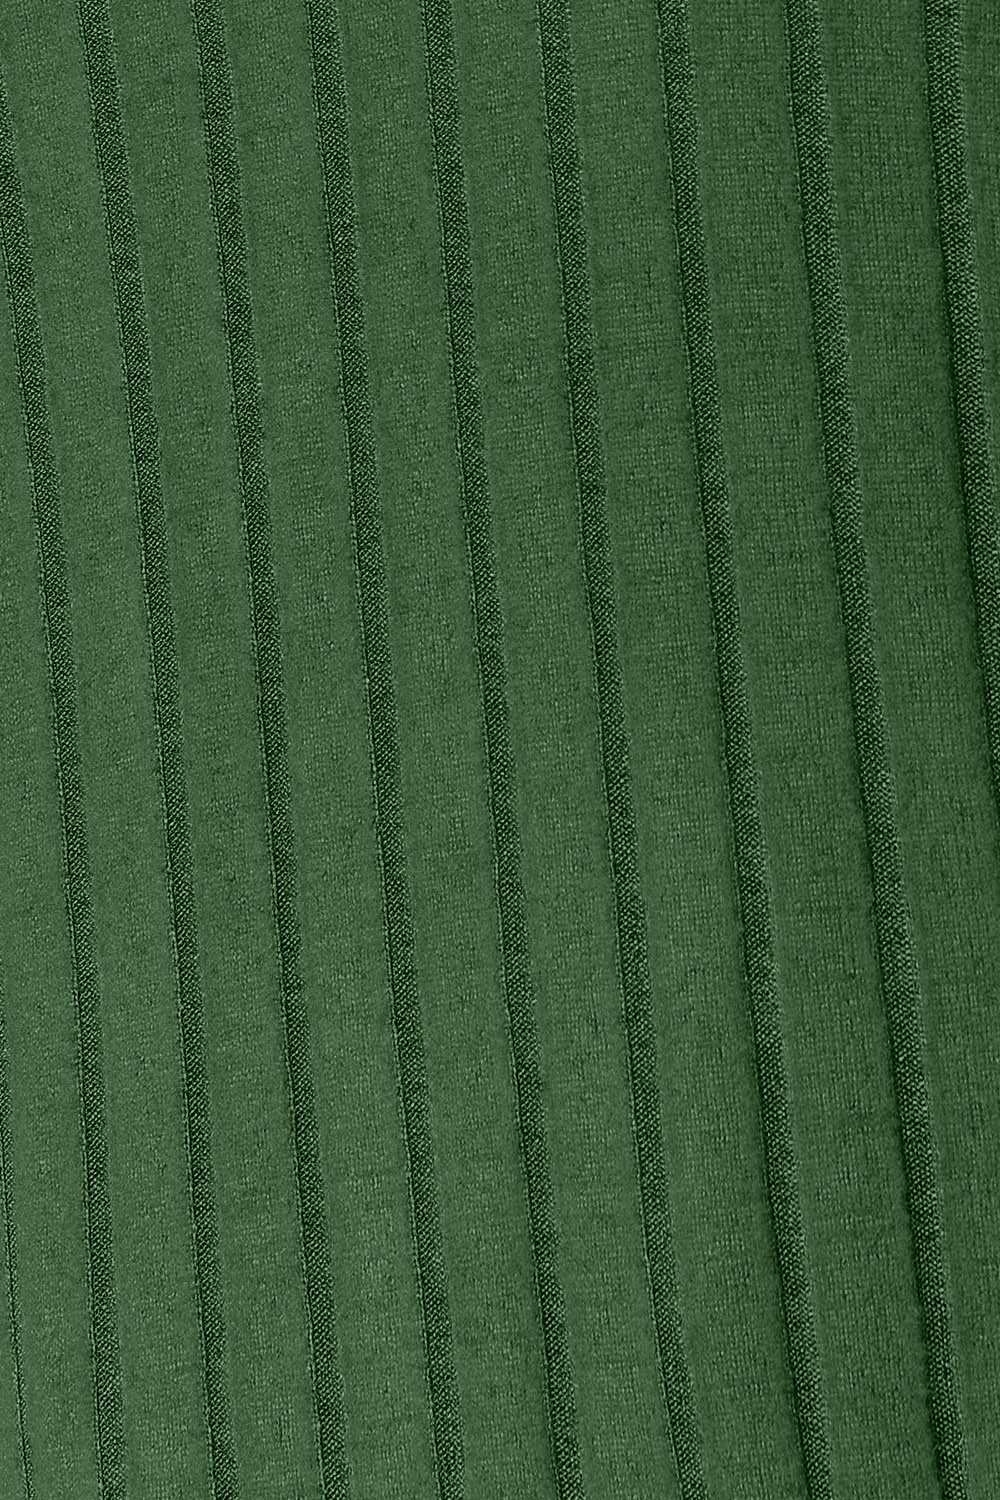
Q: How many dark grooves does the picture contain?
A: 10